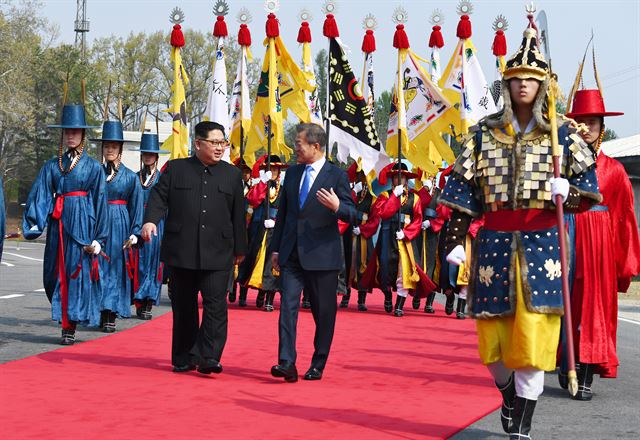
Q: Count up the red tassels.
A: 11